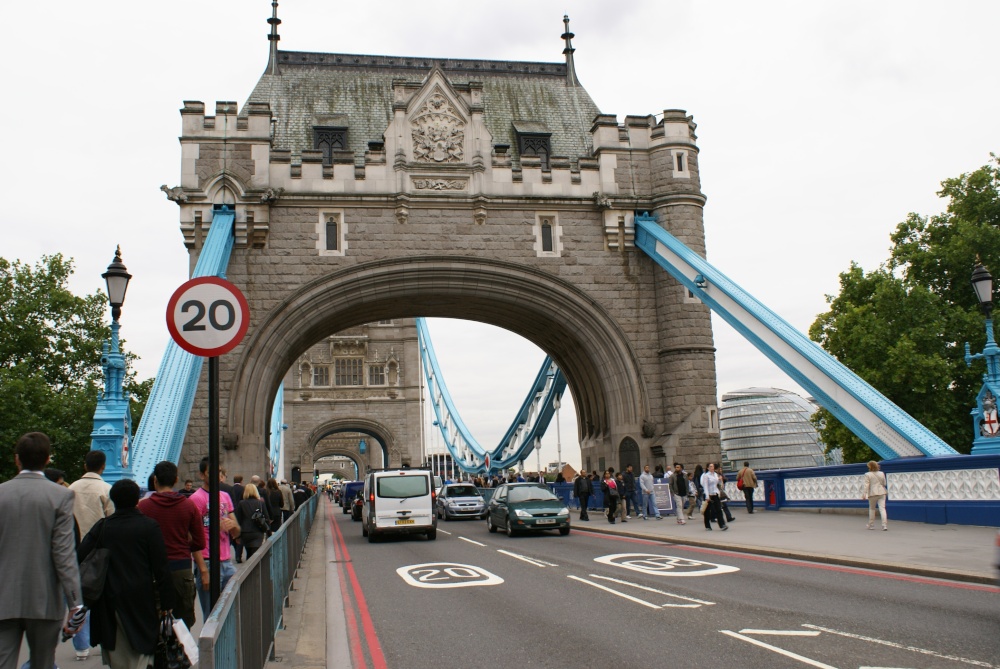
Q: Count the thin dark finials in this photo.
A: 2